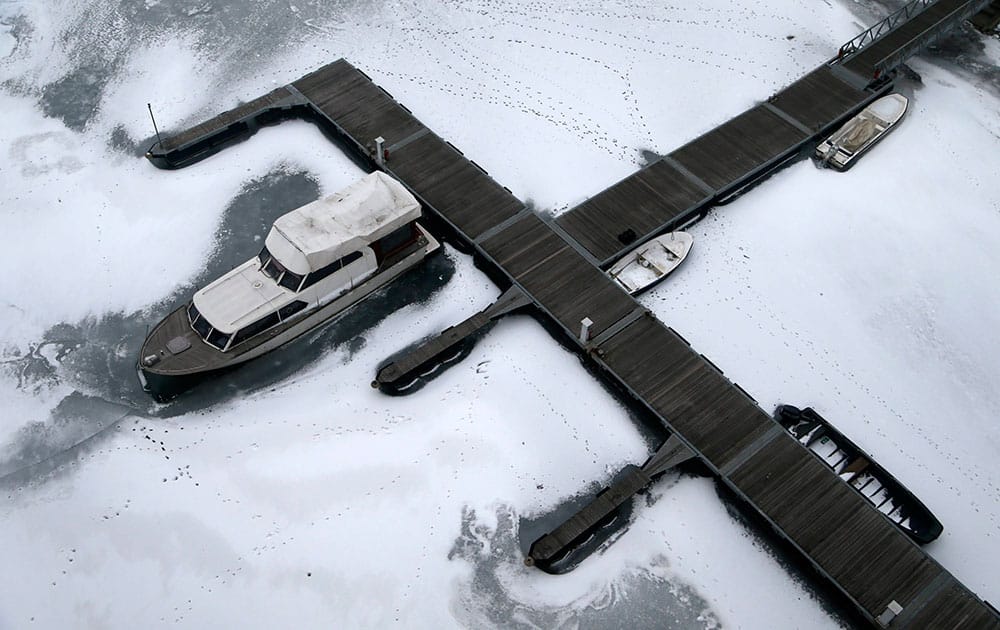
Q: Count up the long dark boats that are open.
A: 1